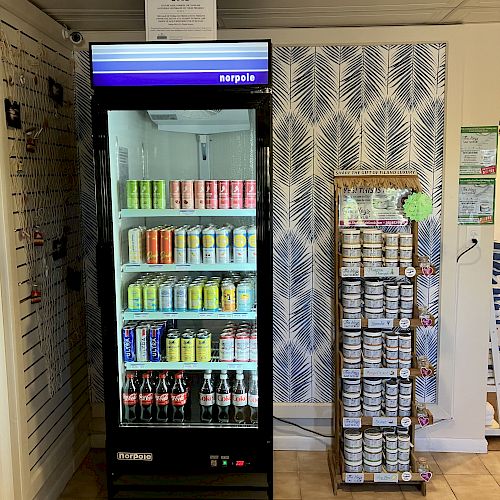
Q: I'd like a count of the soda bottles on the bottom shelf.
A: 8